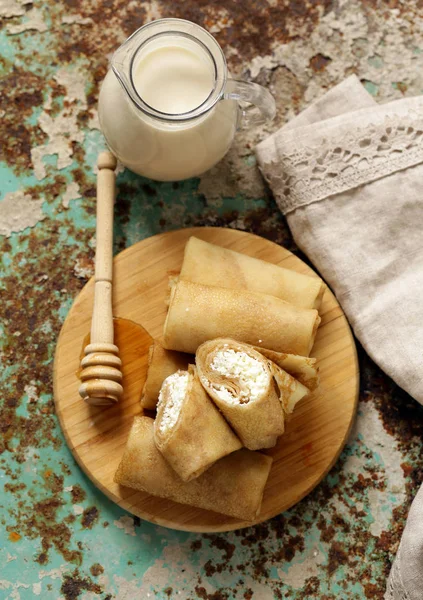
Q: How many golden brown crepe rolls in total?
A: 6